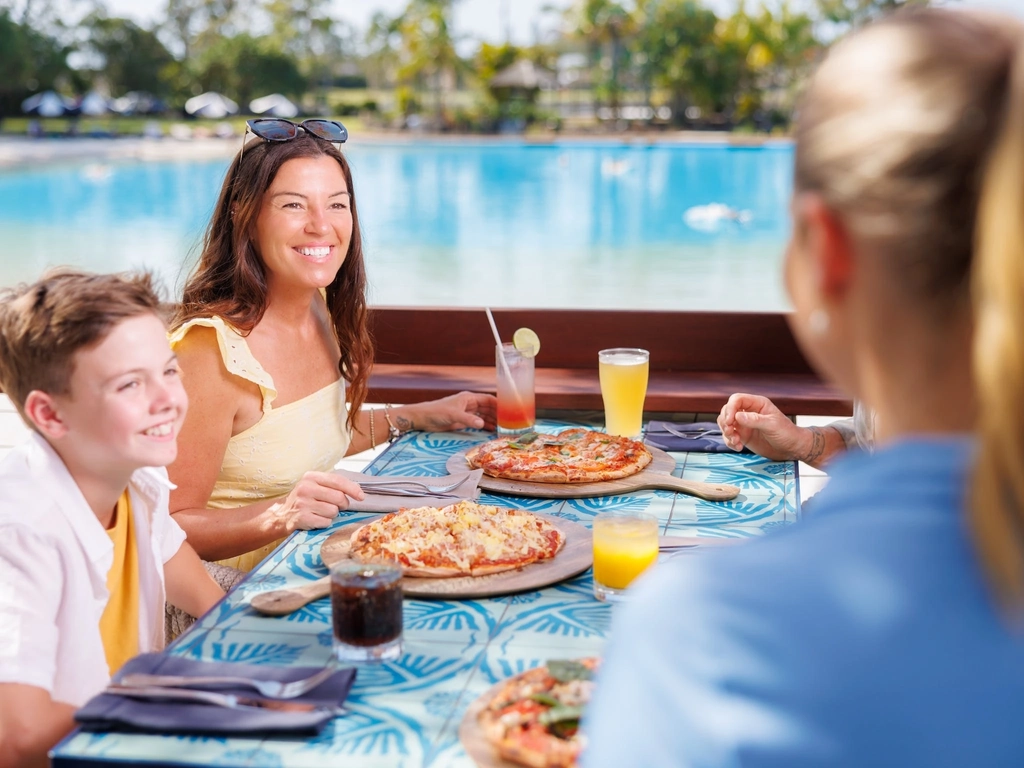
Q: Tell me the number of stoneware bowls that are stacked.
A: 0